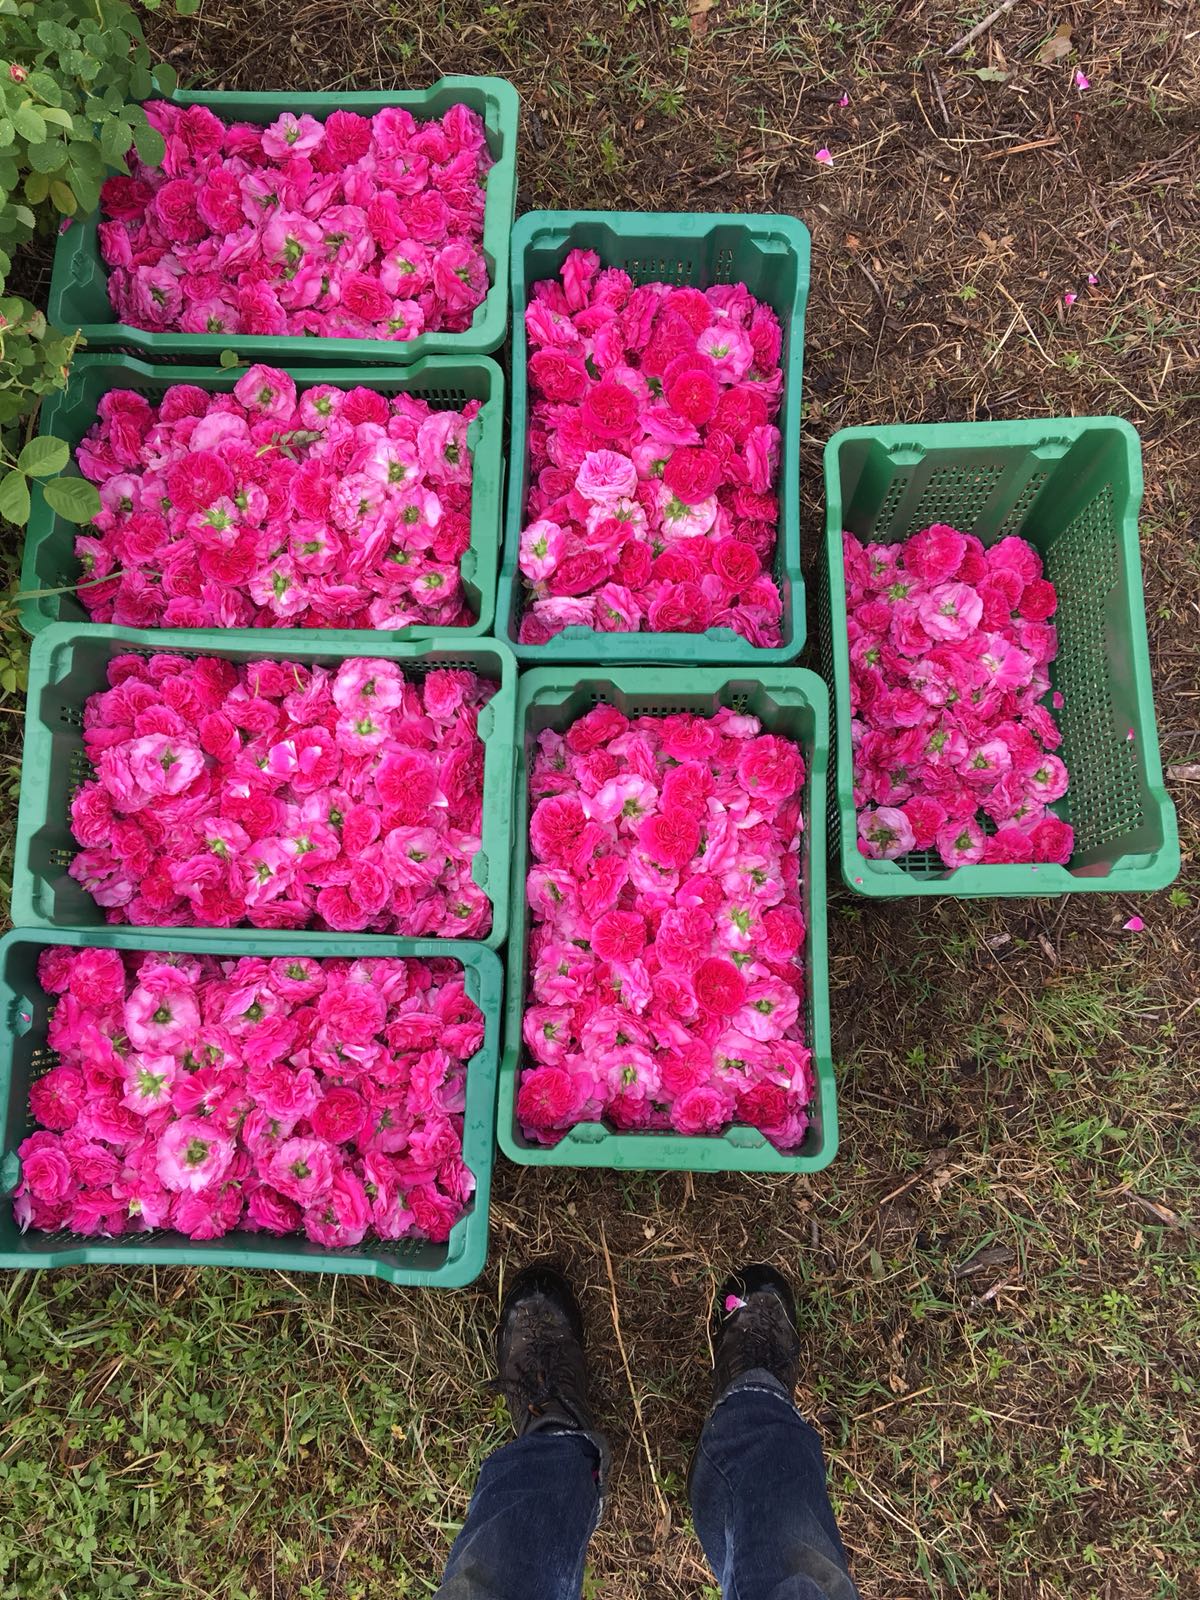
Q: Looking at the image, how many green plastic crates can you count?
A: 7